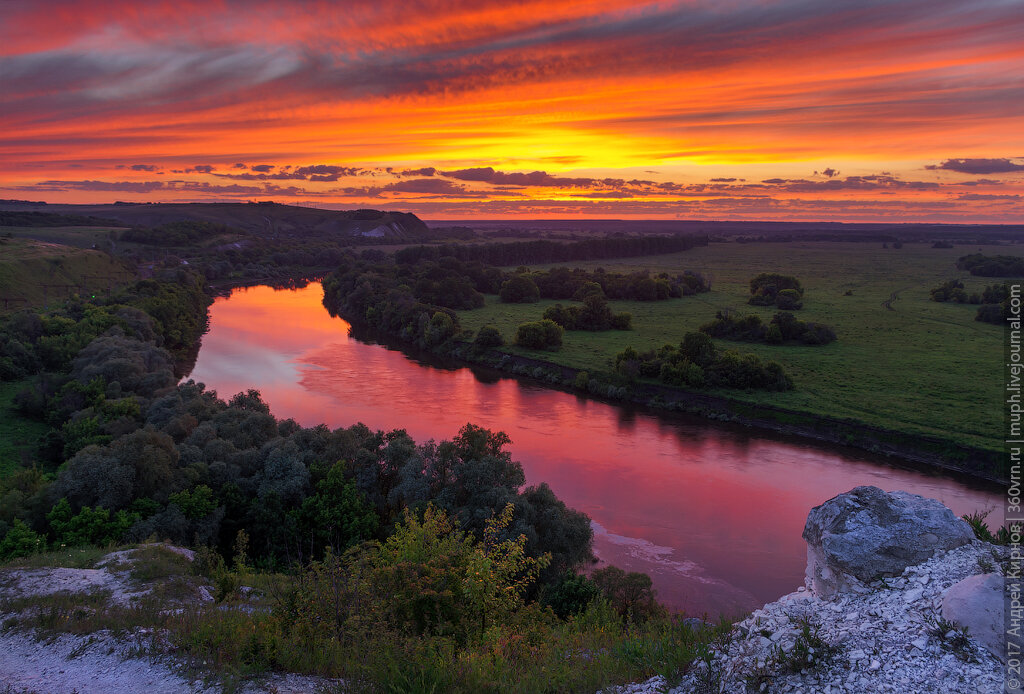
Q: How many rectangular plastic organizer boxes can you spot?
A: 0